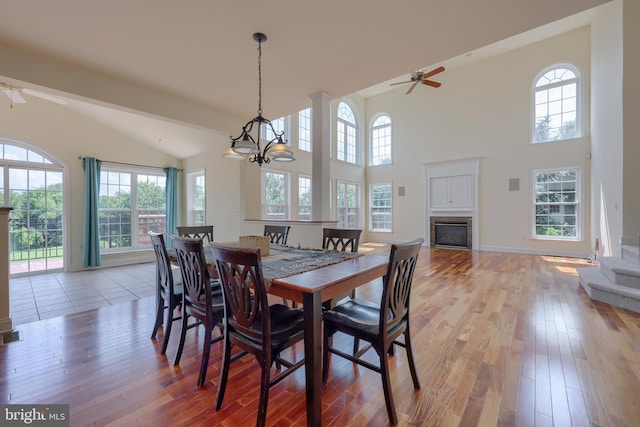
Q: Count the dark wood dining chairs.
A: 7